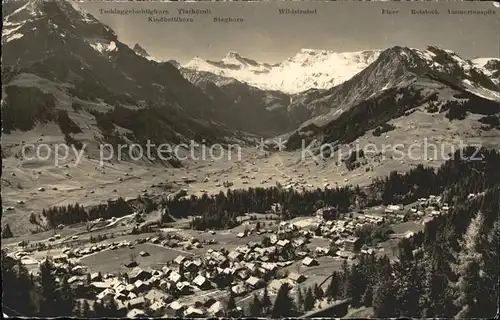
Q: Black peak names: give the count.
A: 8